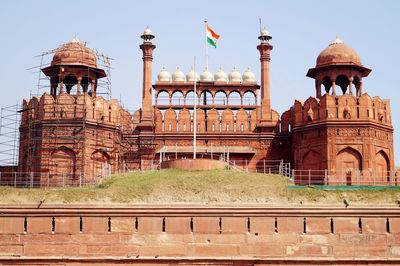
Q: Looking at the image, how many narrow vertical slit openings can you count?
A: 14